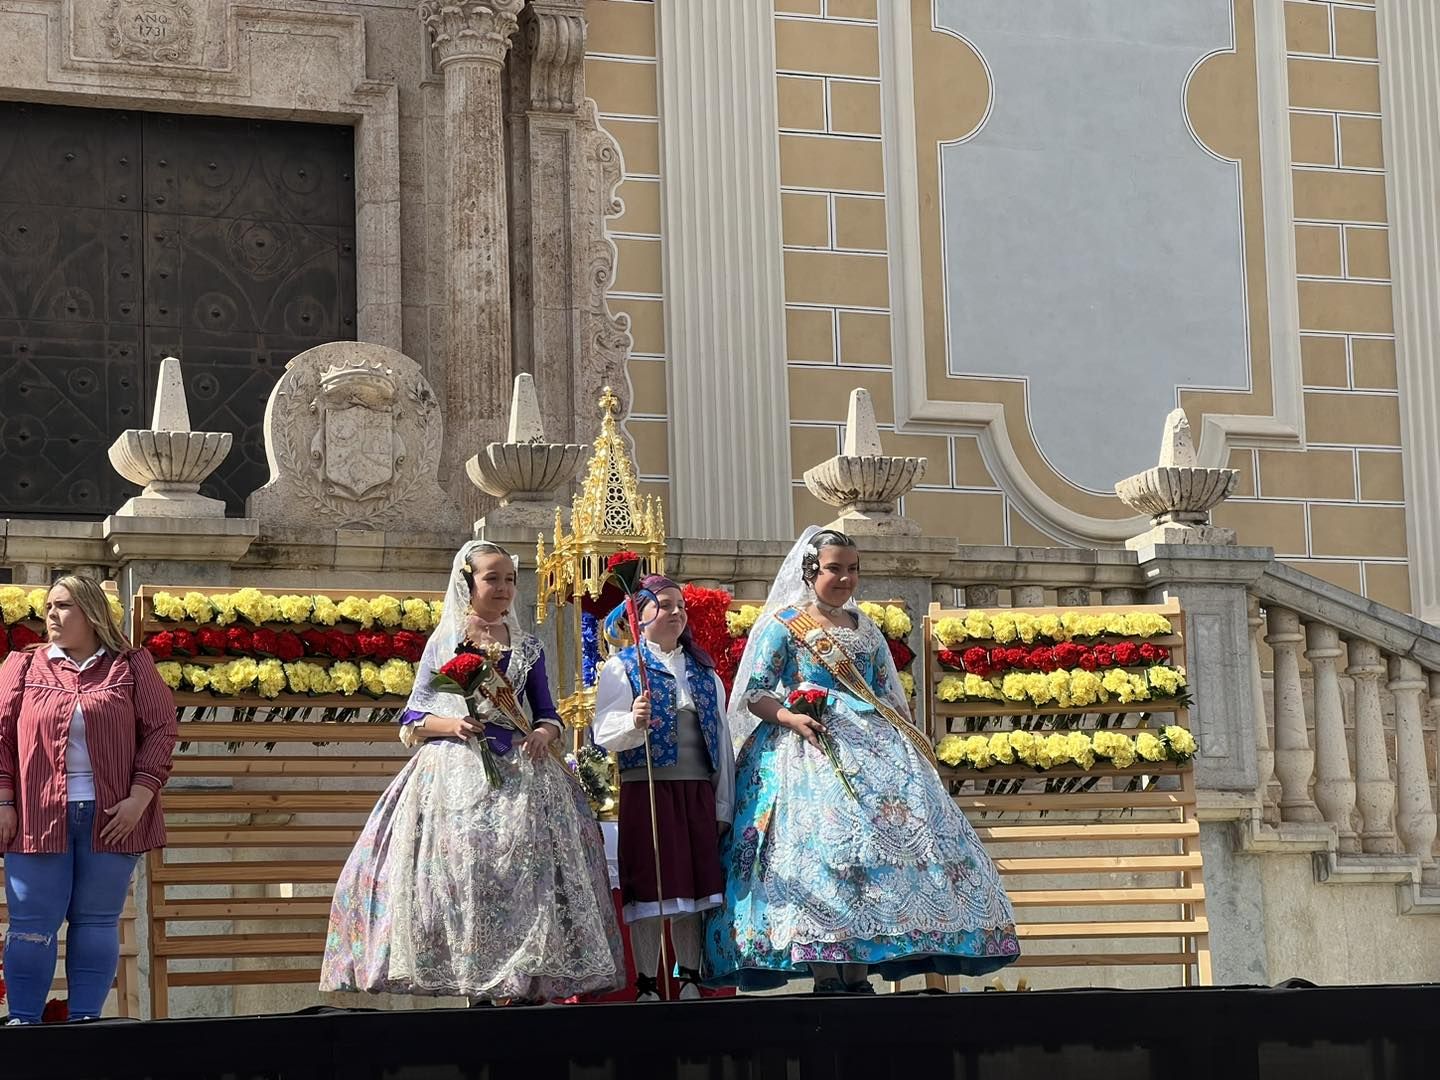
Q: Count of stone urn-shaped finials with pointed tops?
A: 4